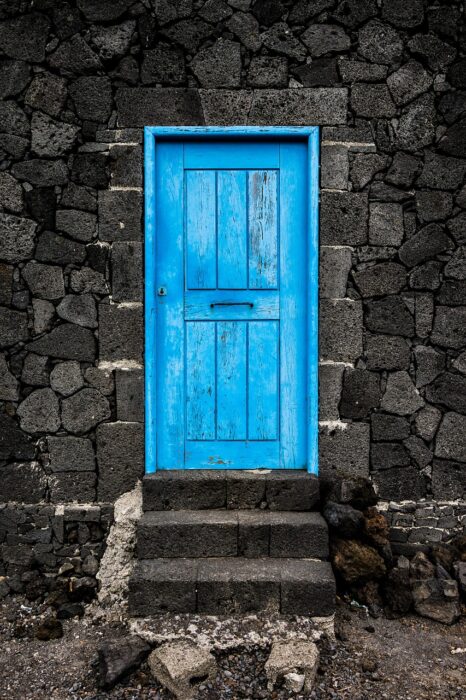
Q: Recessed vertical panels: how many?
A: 6